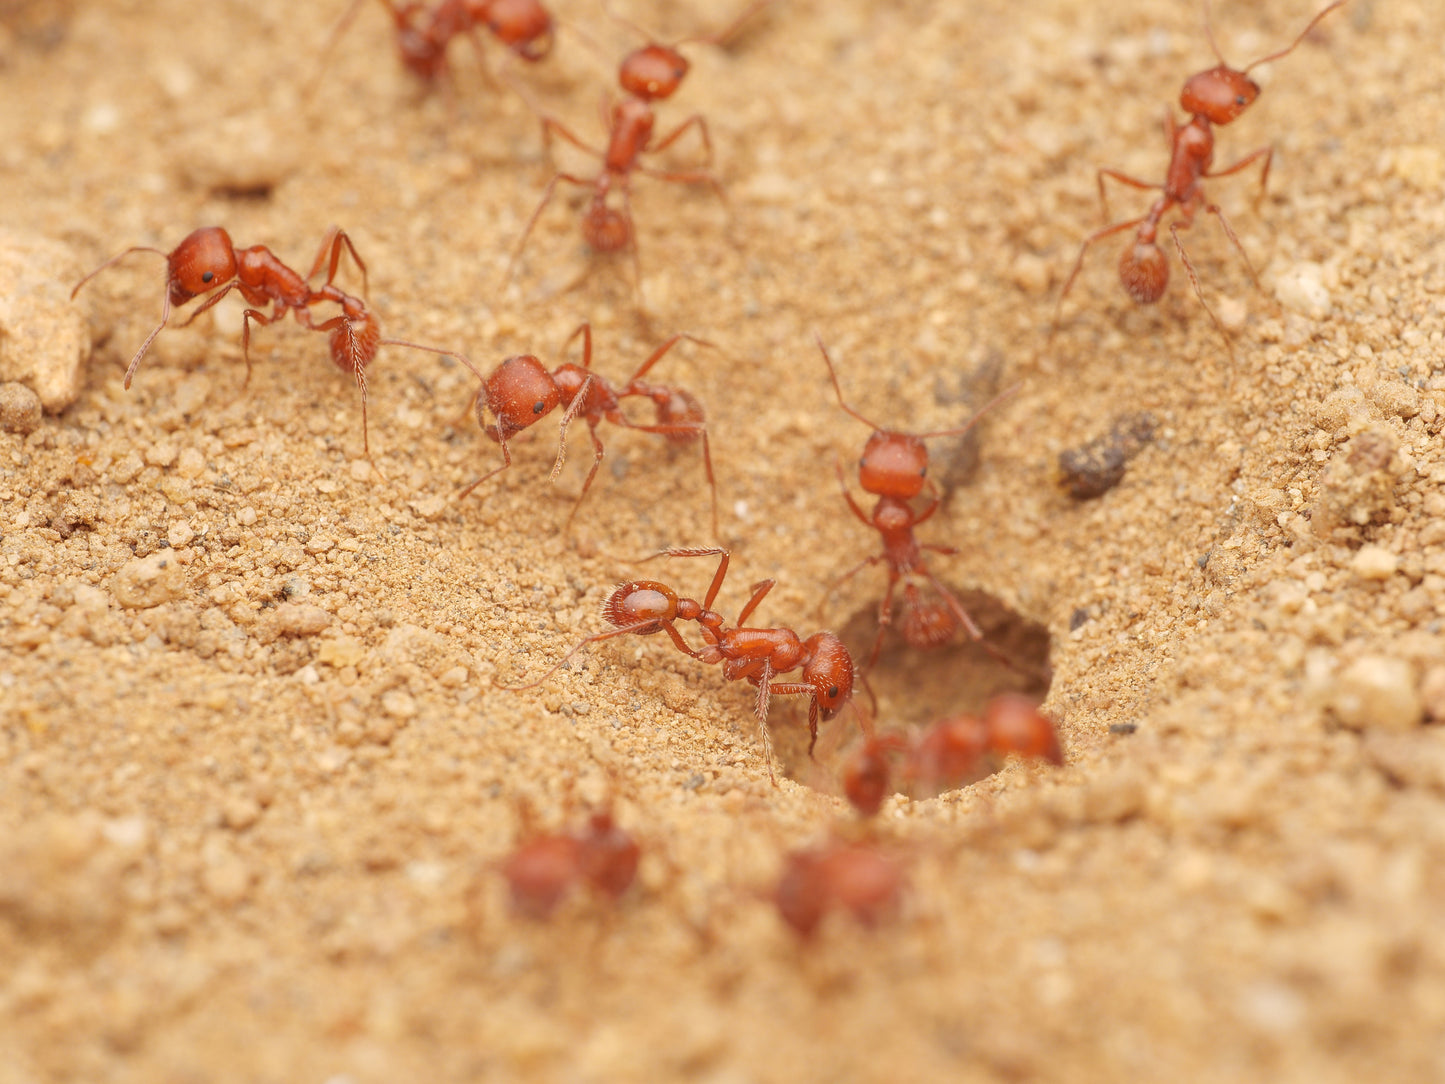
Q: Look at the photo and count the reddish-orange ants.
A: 10